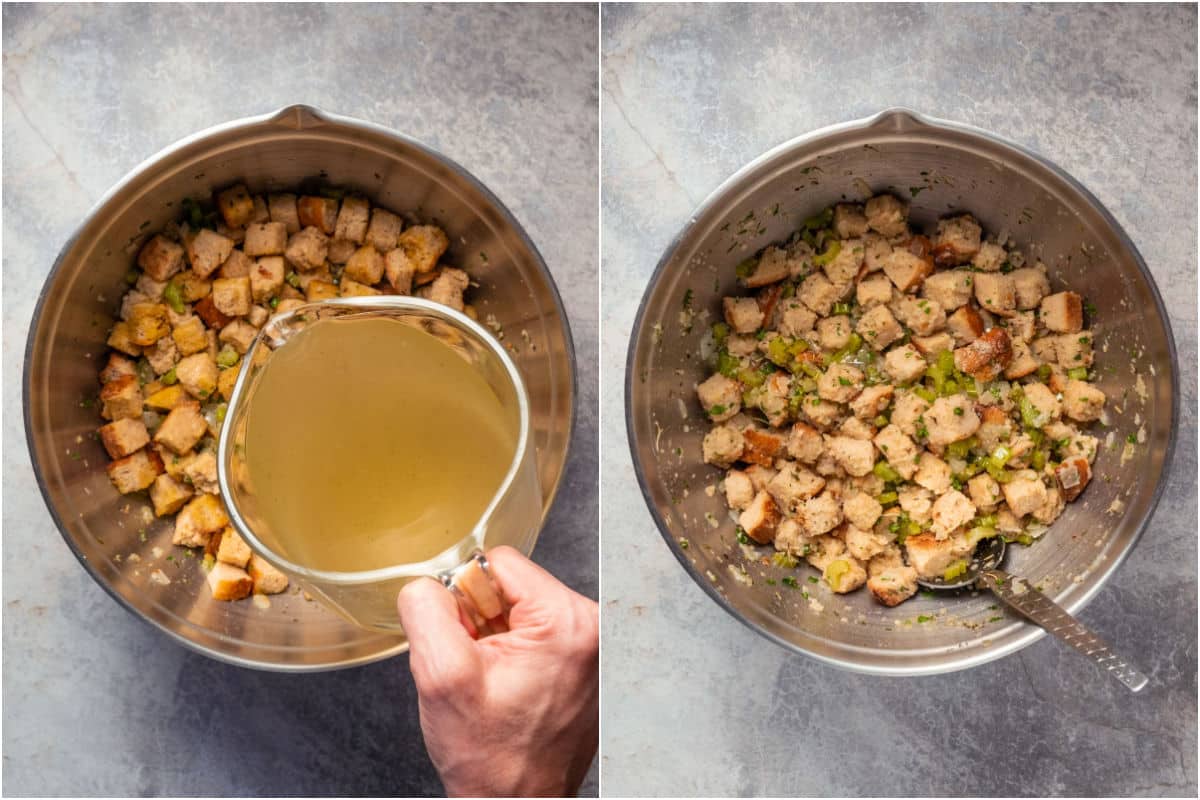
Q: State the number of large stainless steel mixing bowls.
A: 2